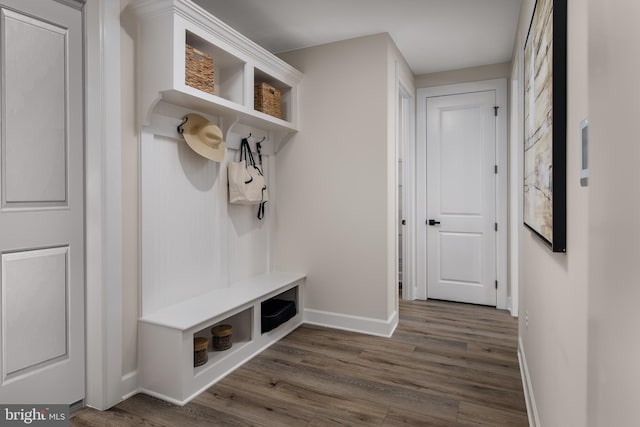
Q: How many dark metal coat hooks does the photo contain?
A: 3